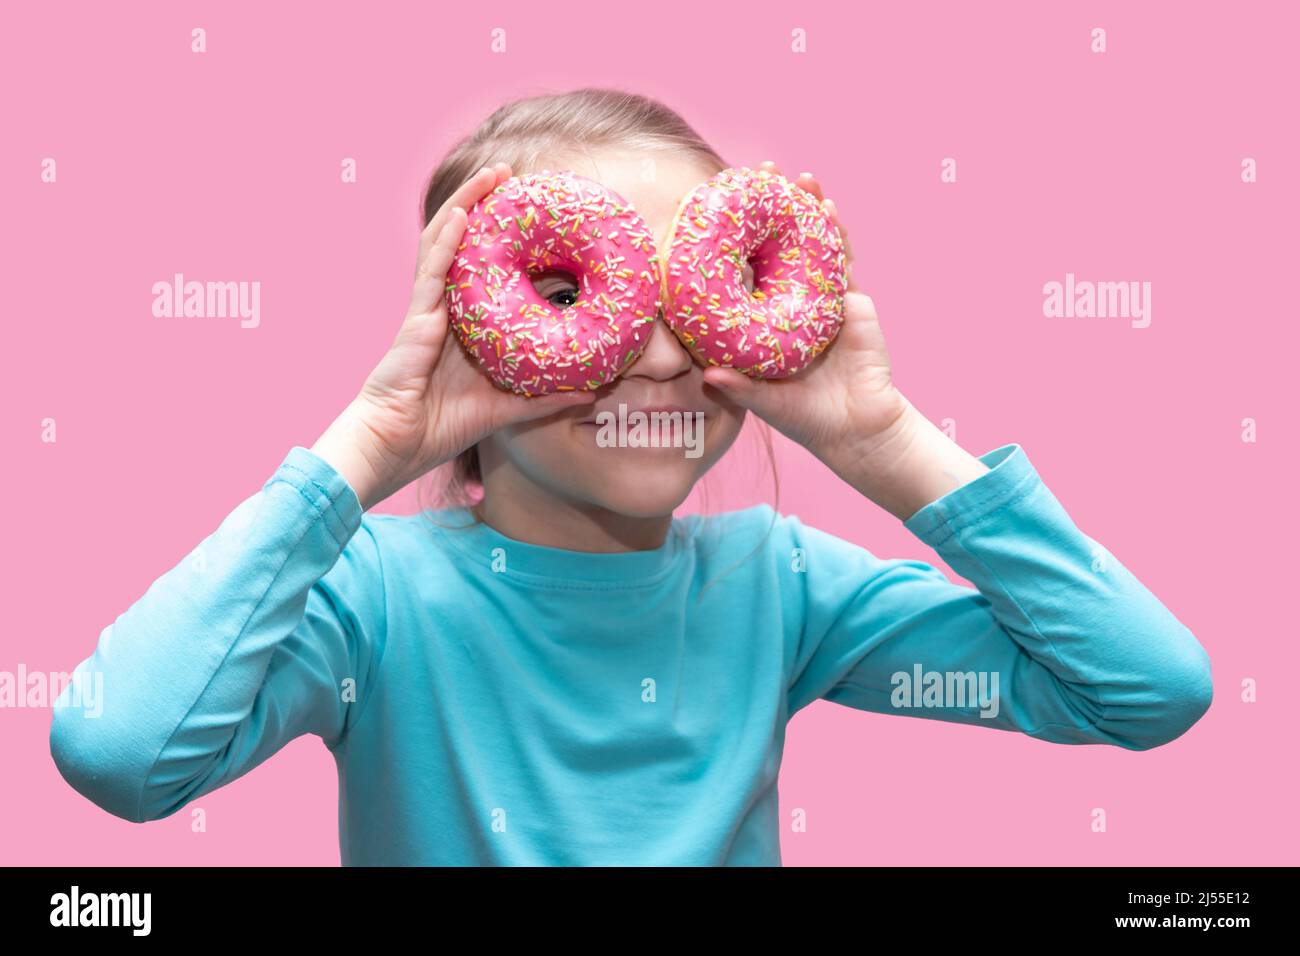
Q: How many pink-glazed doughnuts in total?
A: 2